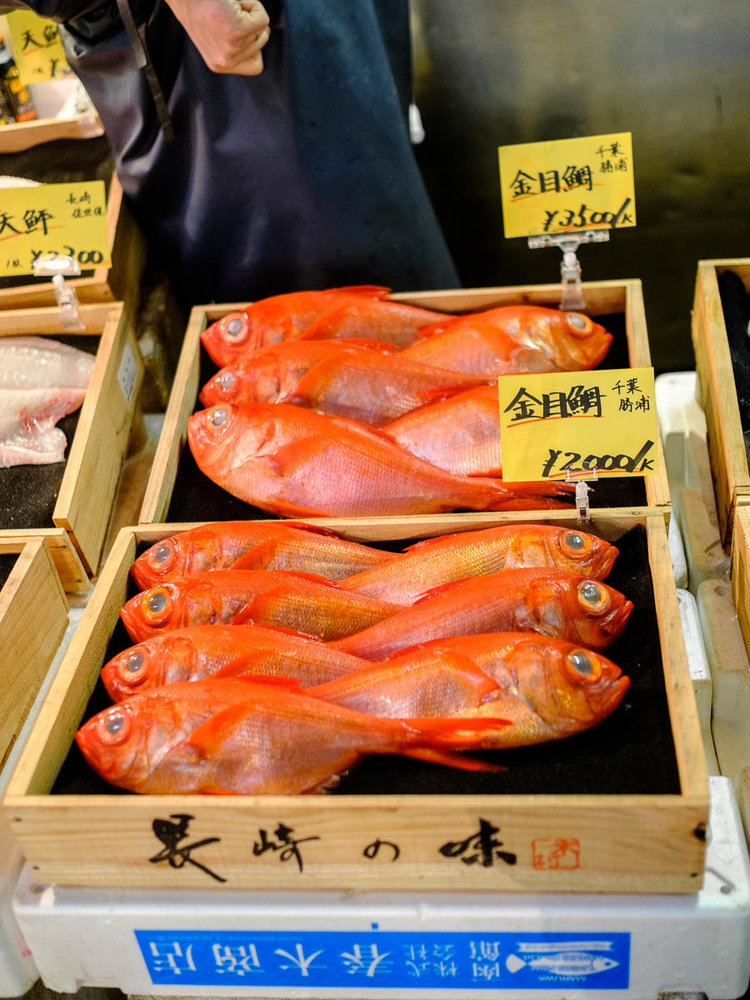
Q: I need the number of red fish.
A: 12